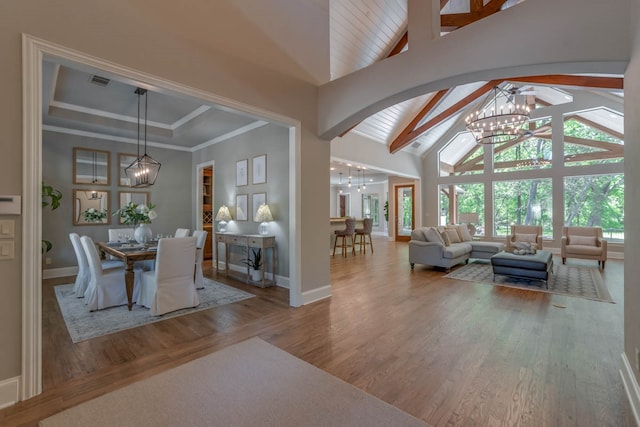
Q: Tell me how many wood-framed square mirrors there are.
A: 4